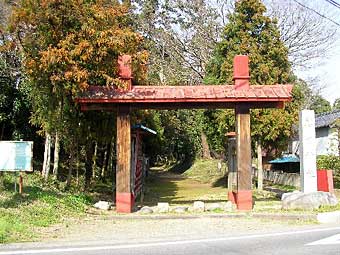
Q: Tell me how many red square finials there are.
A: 2